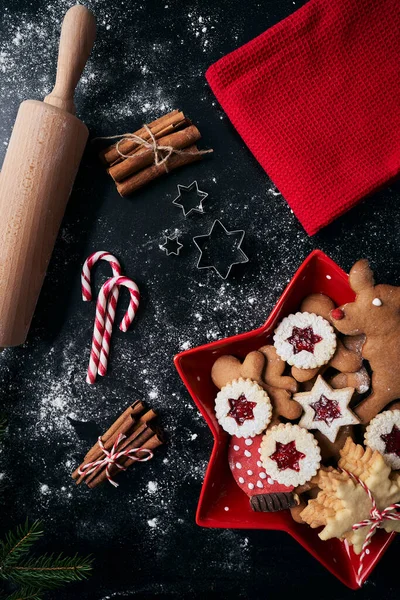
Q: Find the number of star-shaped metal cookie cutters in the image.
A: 3